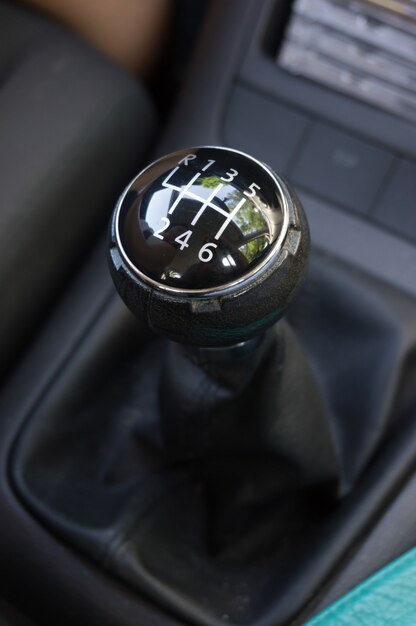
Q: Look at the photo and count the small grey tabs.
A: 3